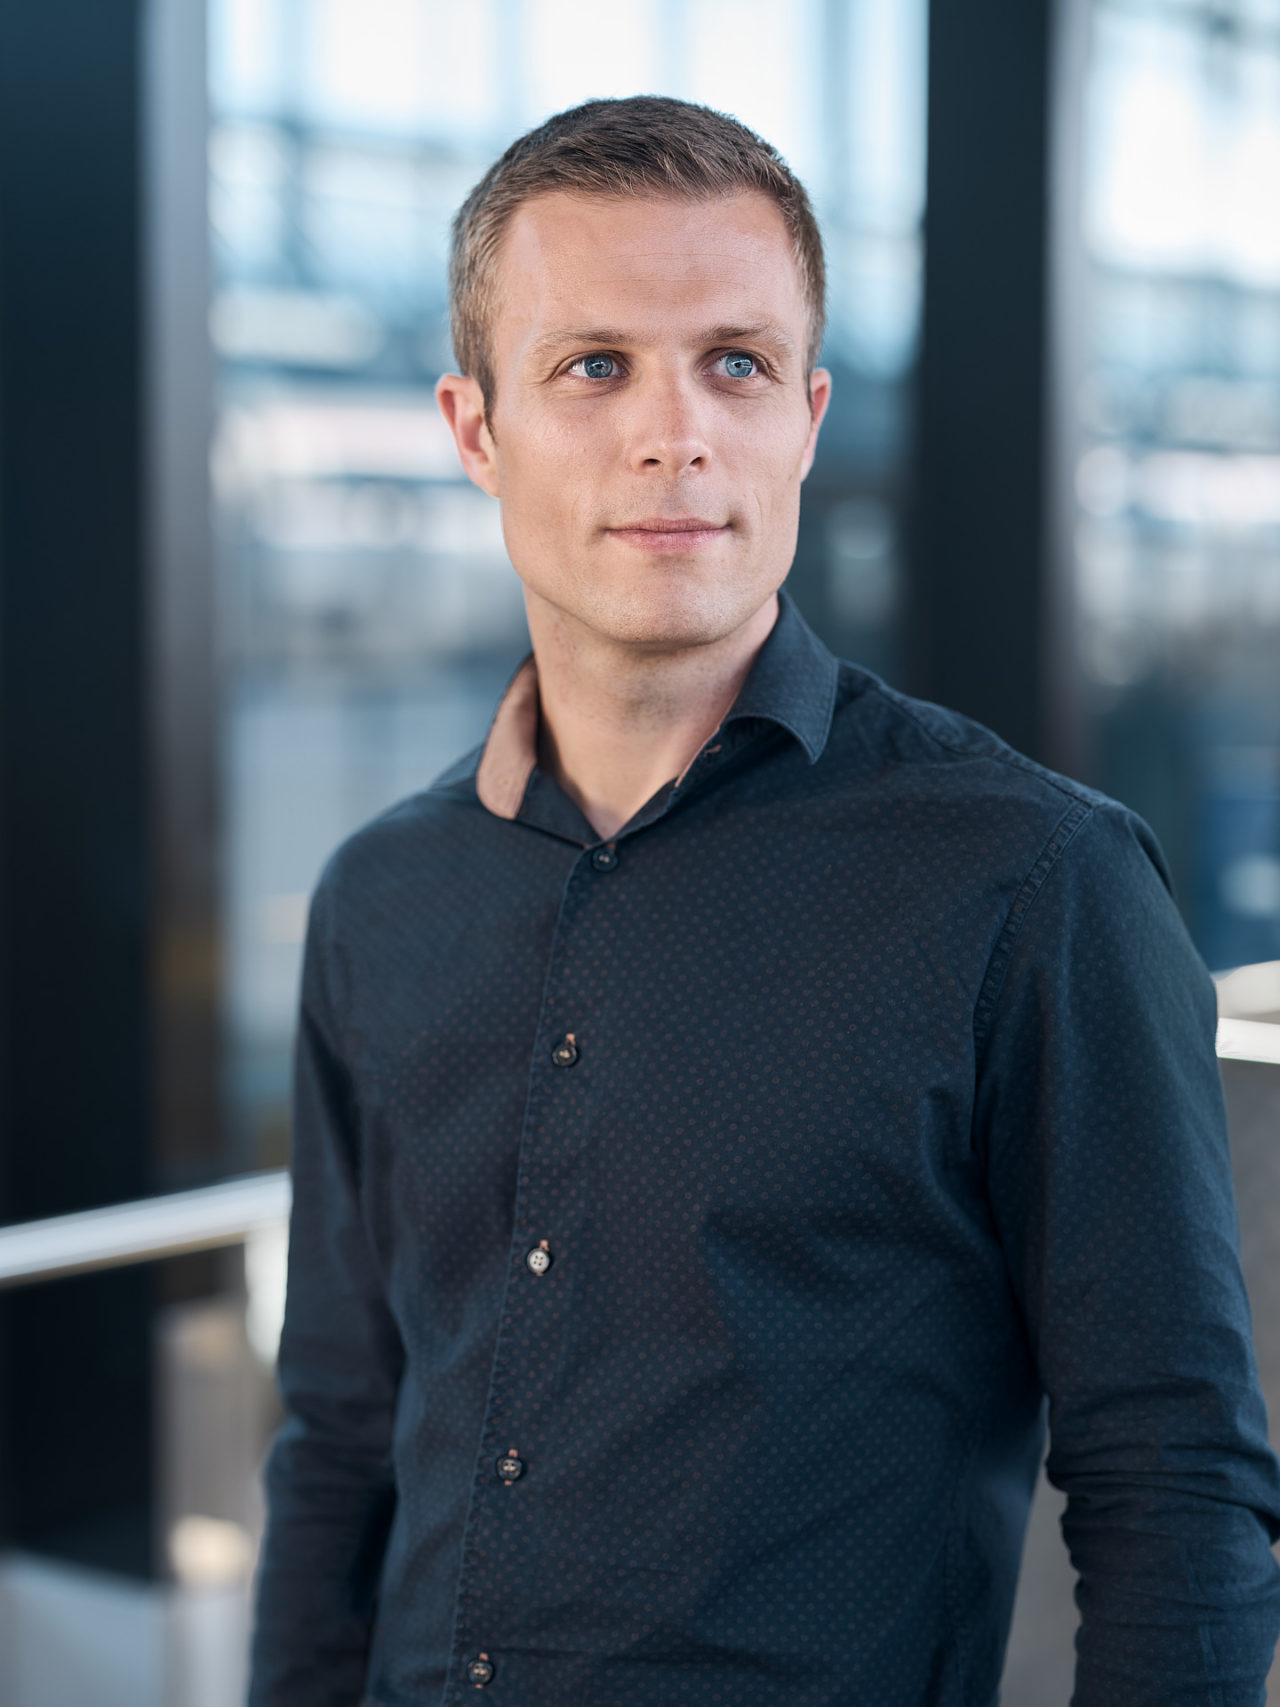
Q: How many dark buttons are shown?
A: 4